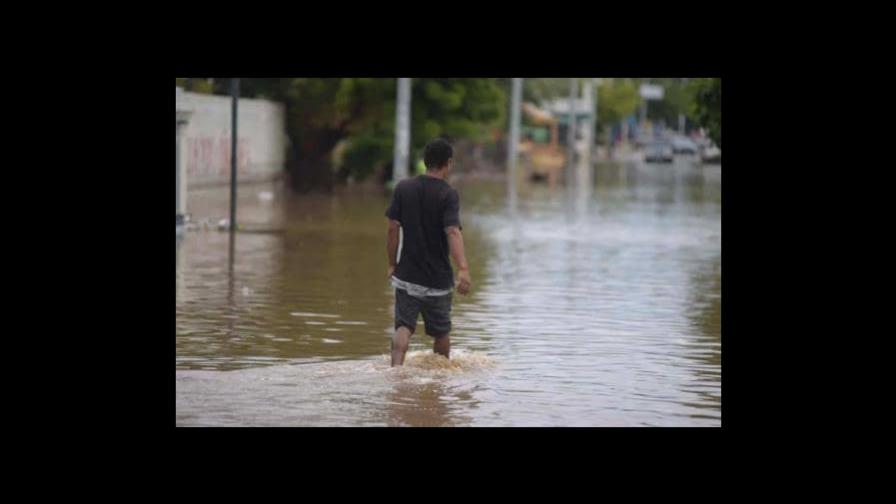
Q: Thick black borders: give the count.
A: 4